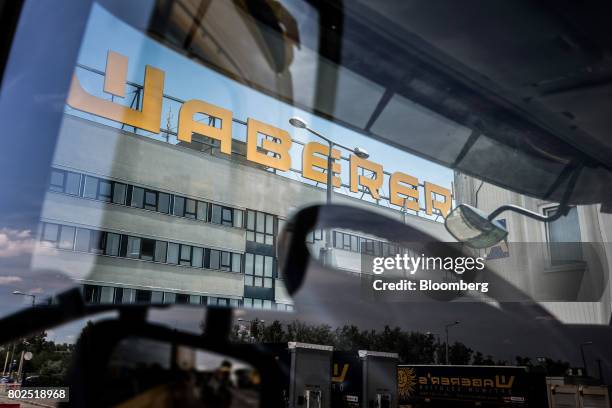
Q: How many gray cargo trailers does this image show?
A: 2